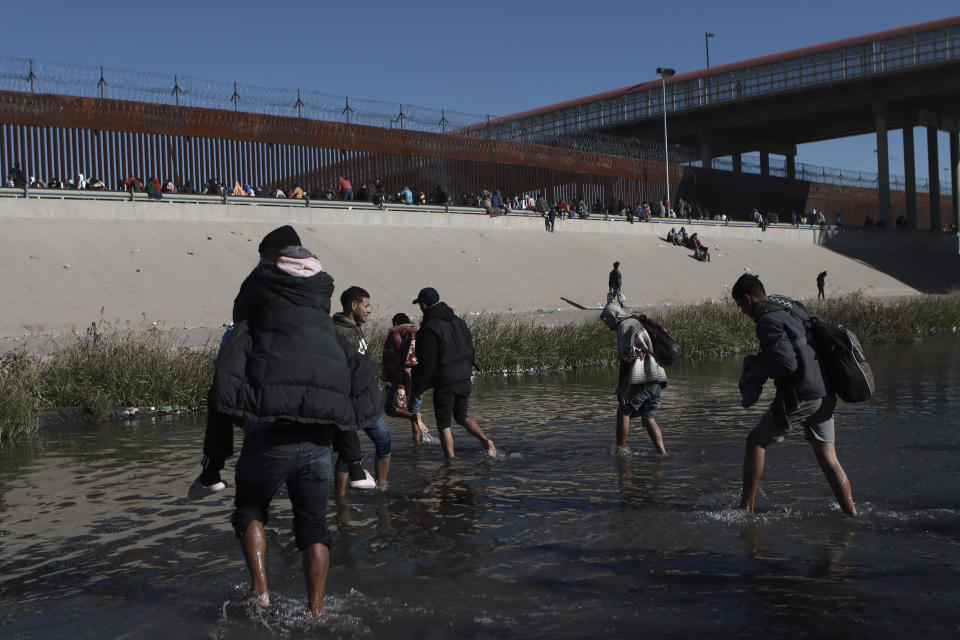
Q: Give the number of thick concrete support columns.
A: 8